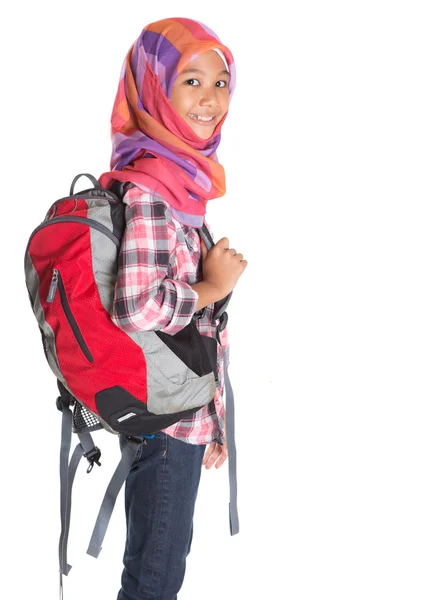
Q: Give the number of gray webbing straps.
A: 4